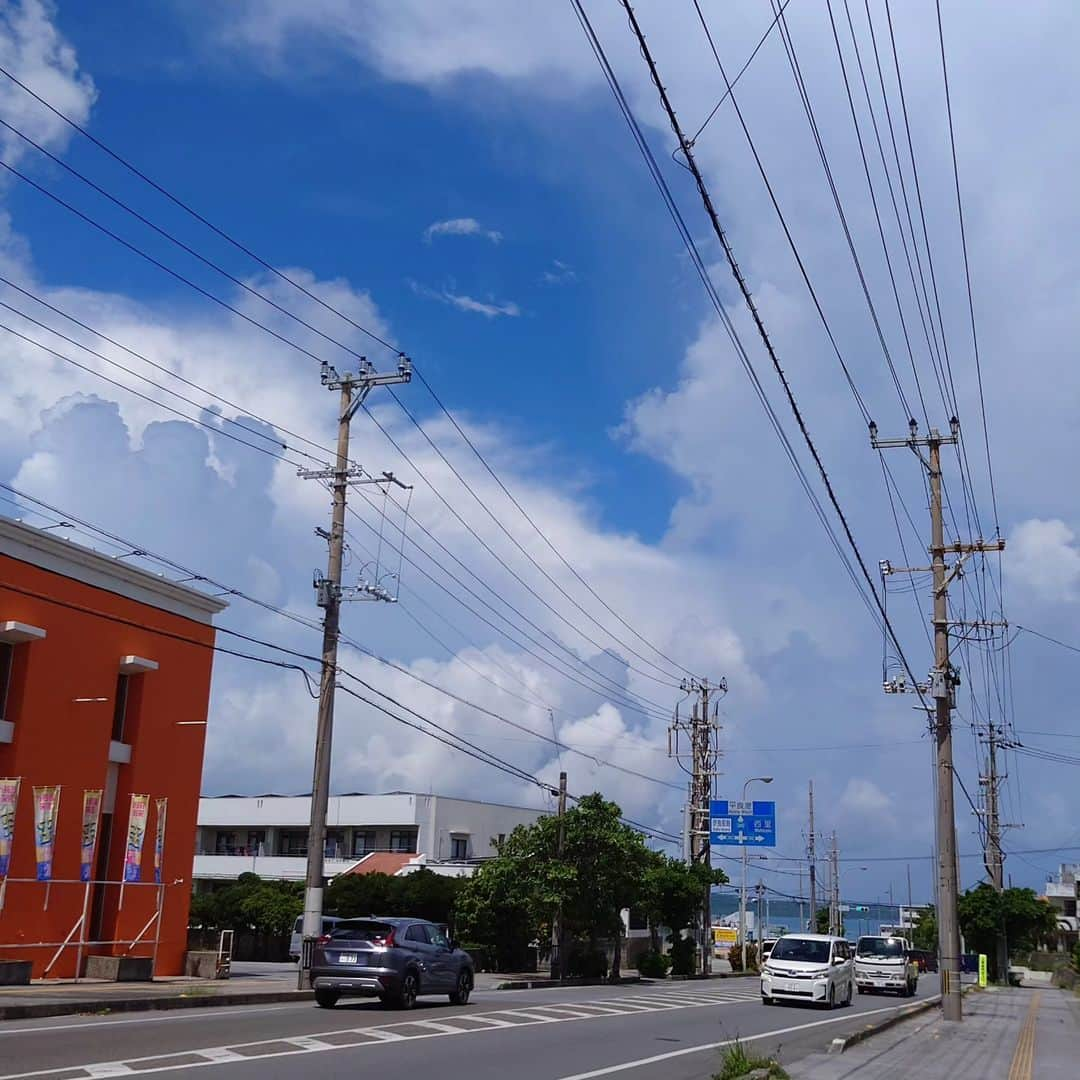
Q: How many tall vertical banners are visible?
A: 5